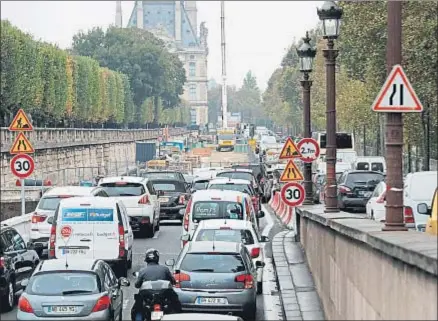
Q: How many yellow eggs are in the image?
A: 0